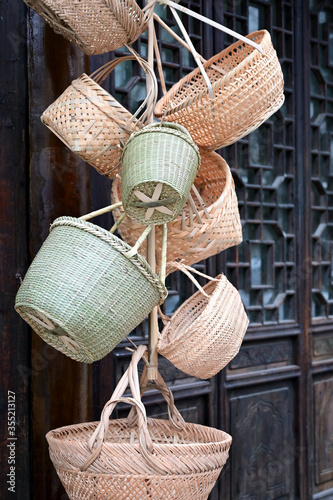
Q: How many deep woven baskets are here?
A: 8